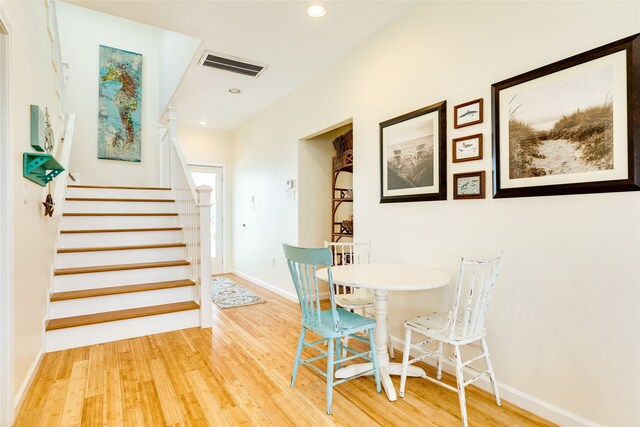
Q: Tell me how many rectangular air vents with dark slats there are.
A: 1